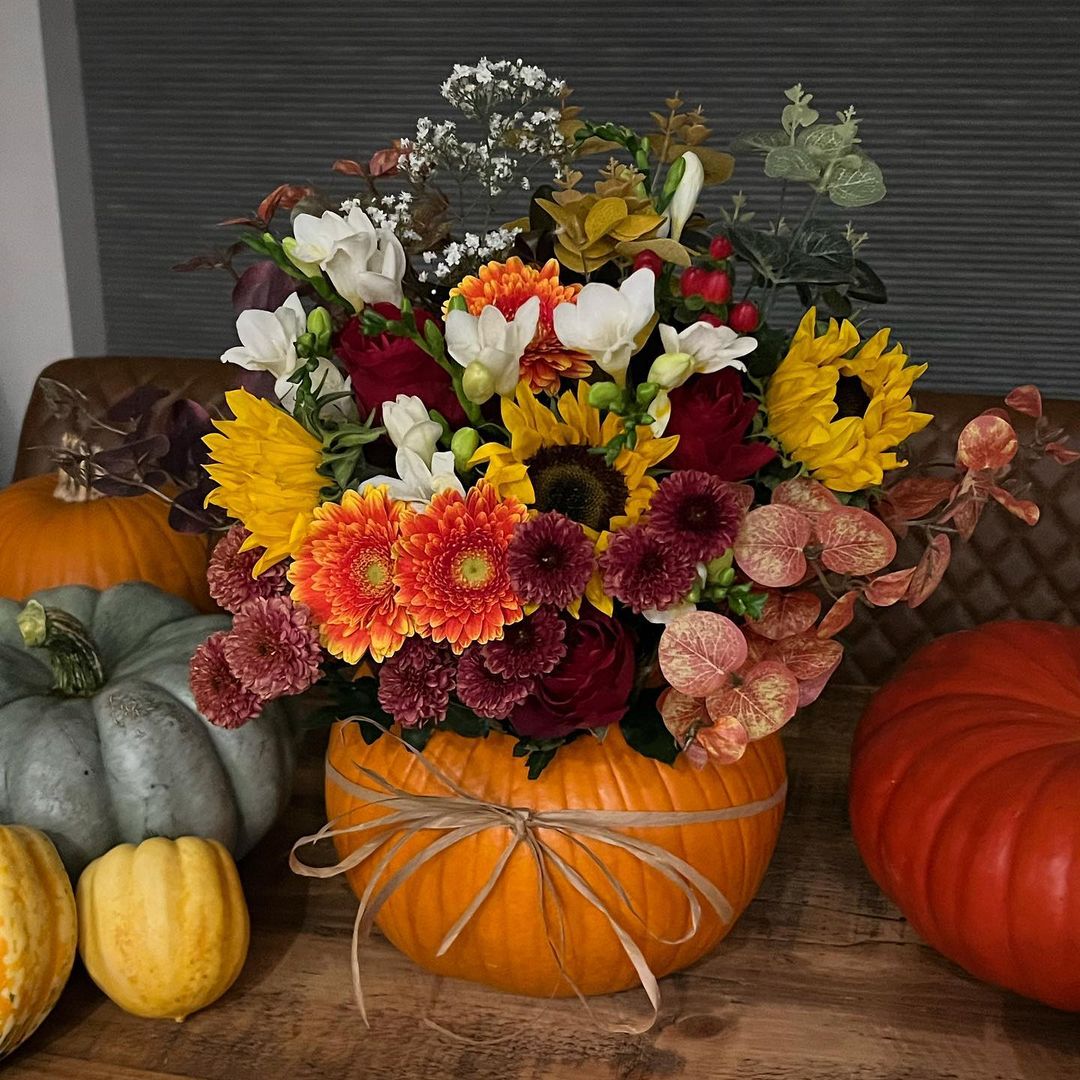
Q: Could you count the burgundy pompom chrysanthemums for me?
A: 9